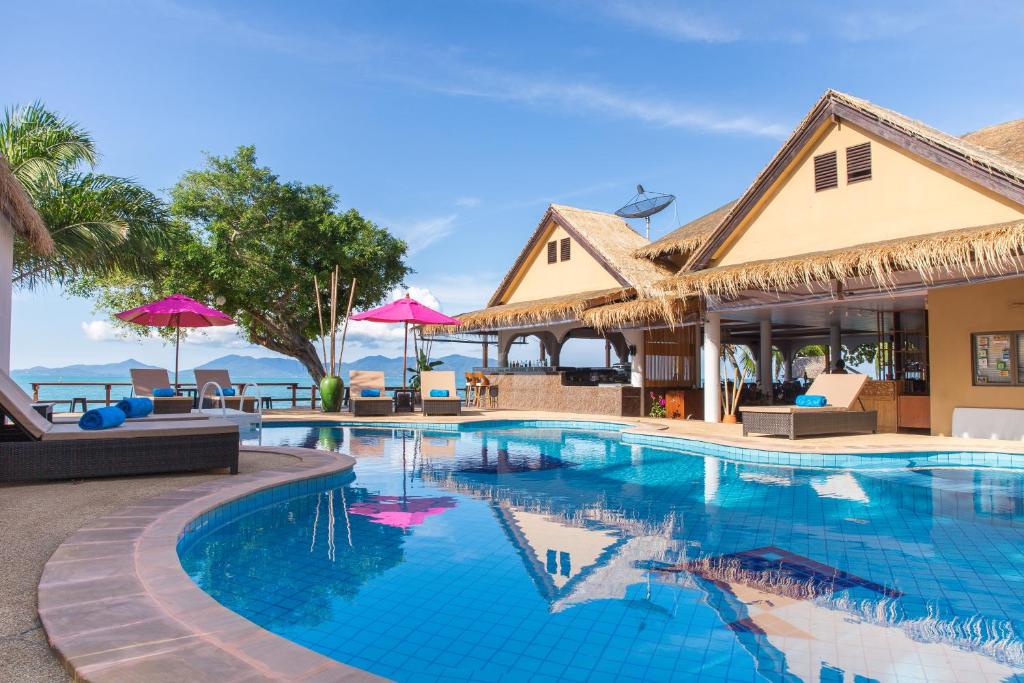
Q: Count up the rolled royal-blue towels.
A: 7